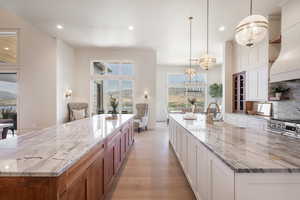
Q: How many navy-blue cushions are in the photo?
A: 0